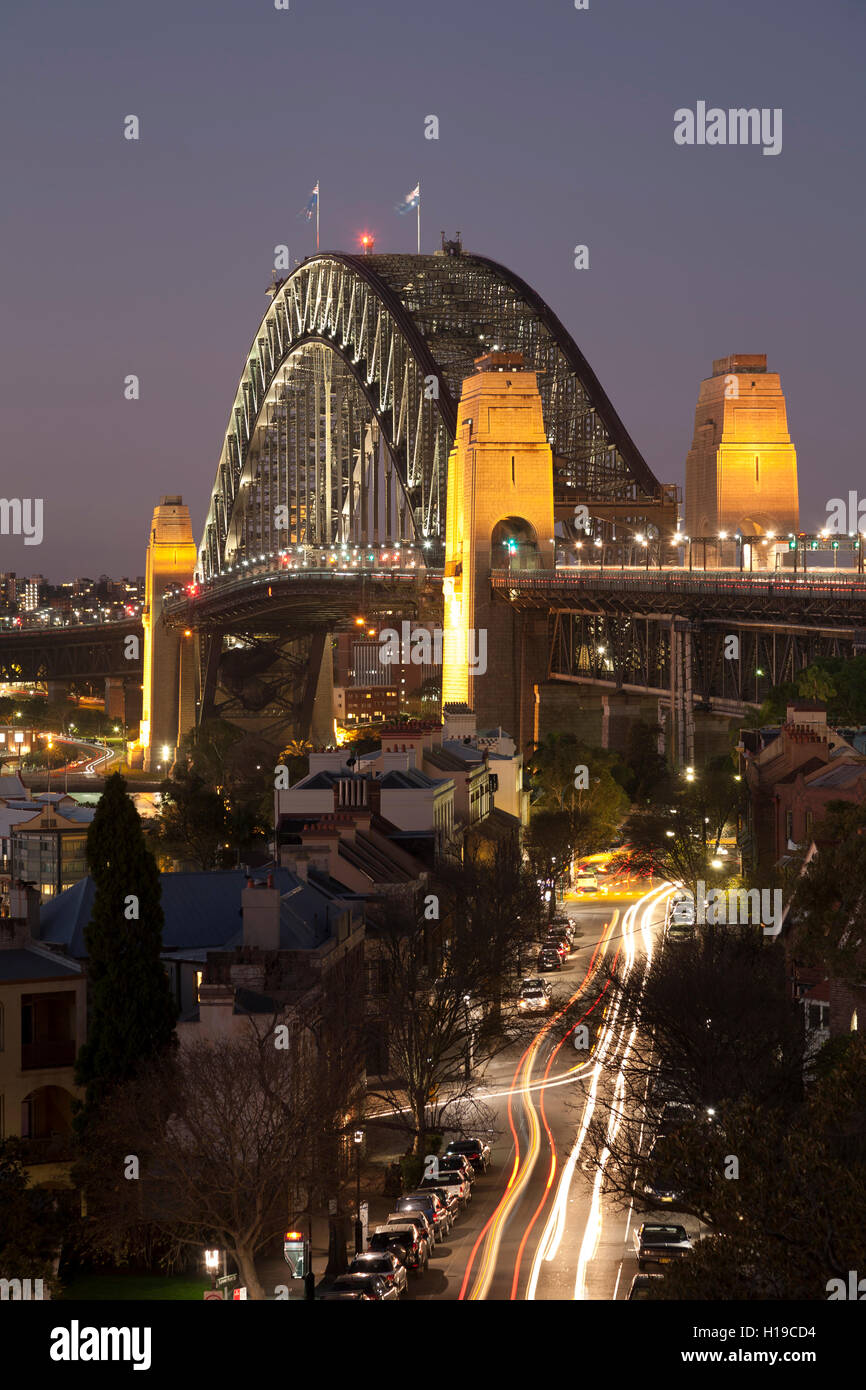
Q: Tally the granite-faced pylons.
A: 3